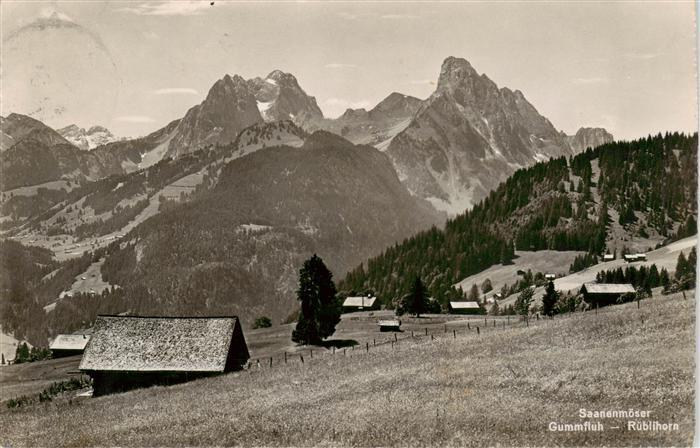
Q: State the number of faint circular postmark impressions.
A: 1